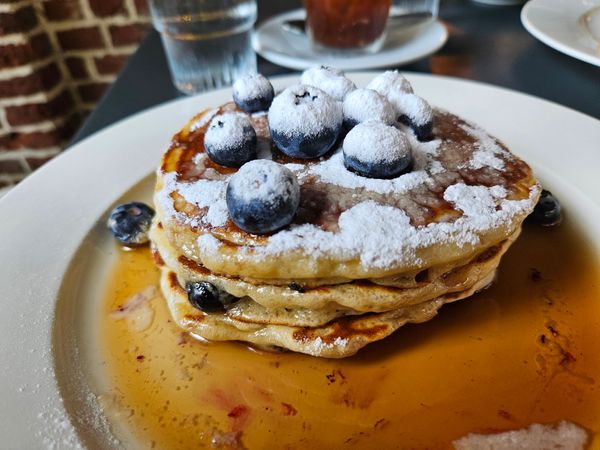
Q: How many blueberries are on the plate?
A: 12